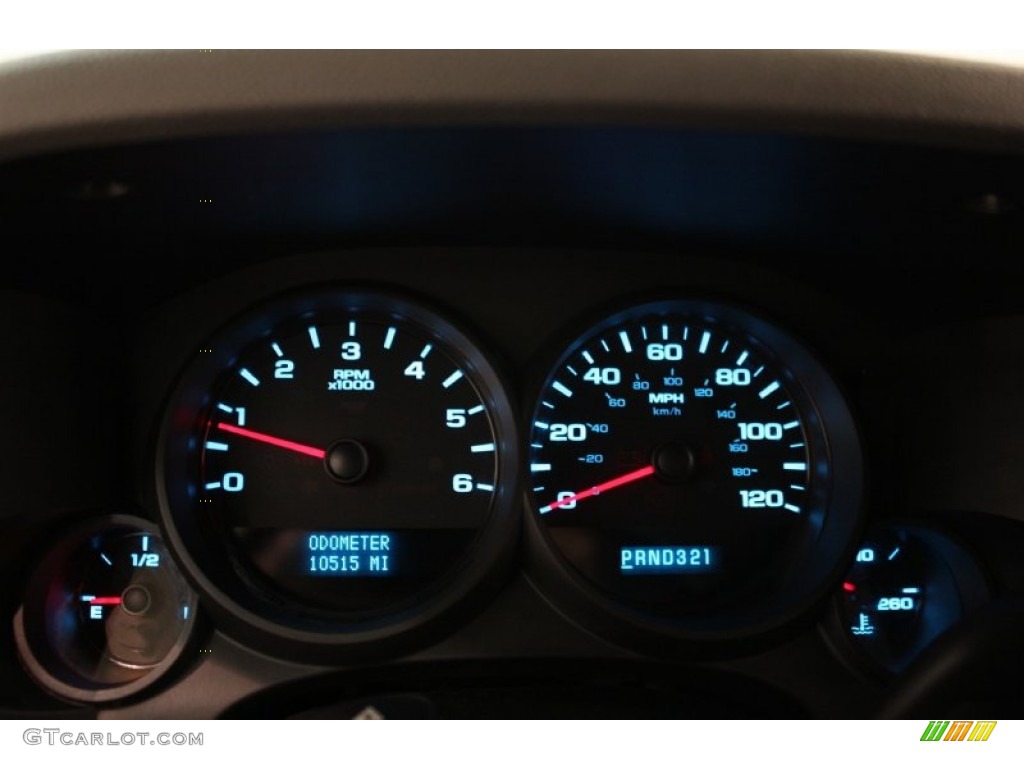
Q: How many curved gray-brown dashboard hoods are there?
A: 1